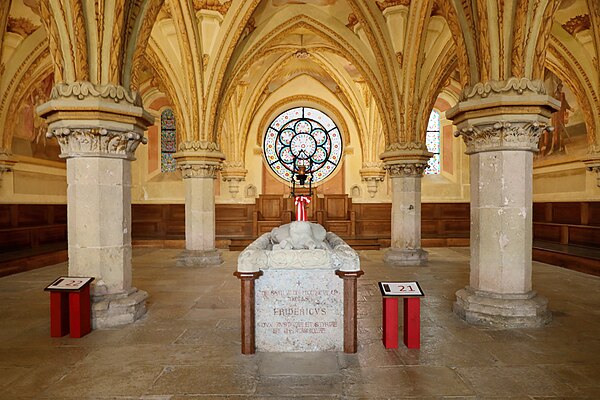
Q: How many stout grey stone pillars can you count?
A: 4